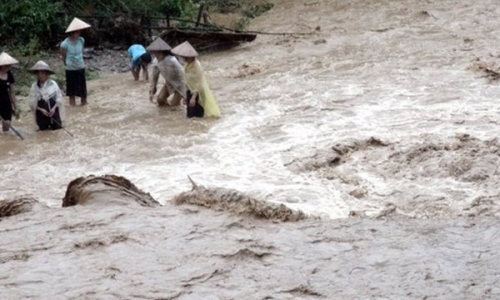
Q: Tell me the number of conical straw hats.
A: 5